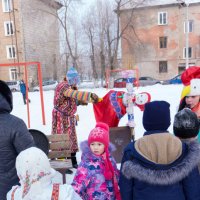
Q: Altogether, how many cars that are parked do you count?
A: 5